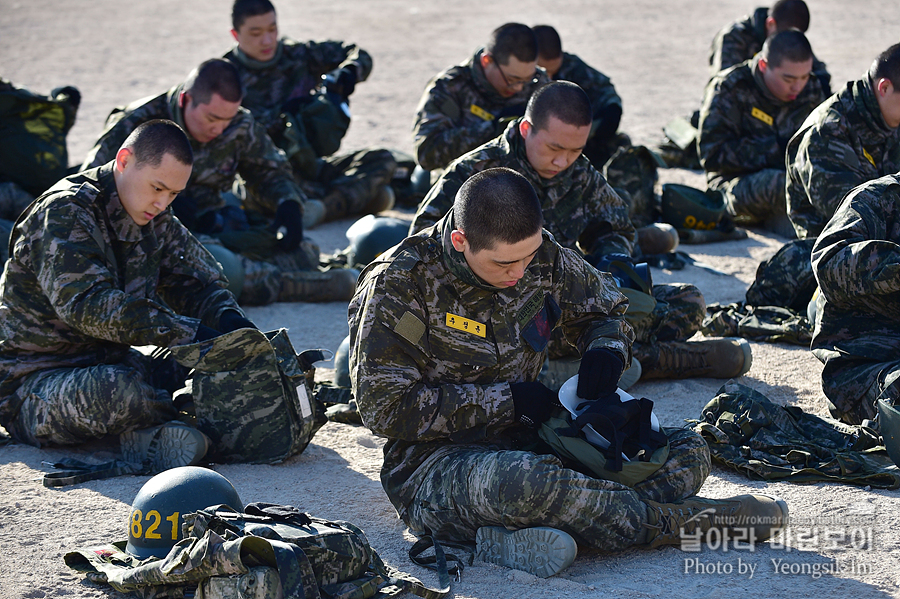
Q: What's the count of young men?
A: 11